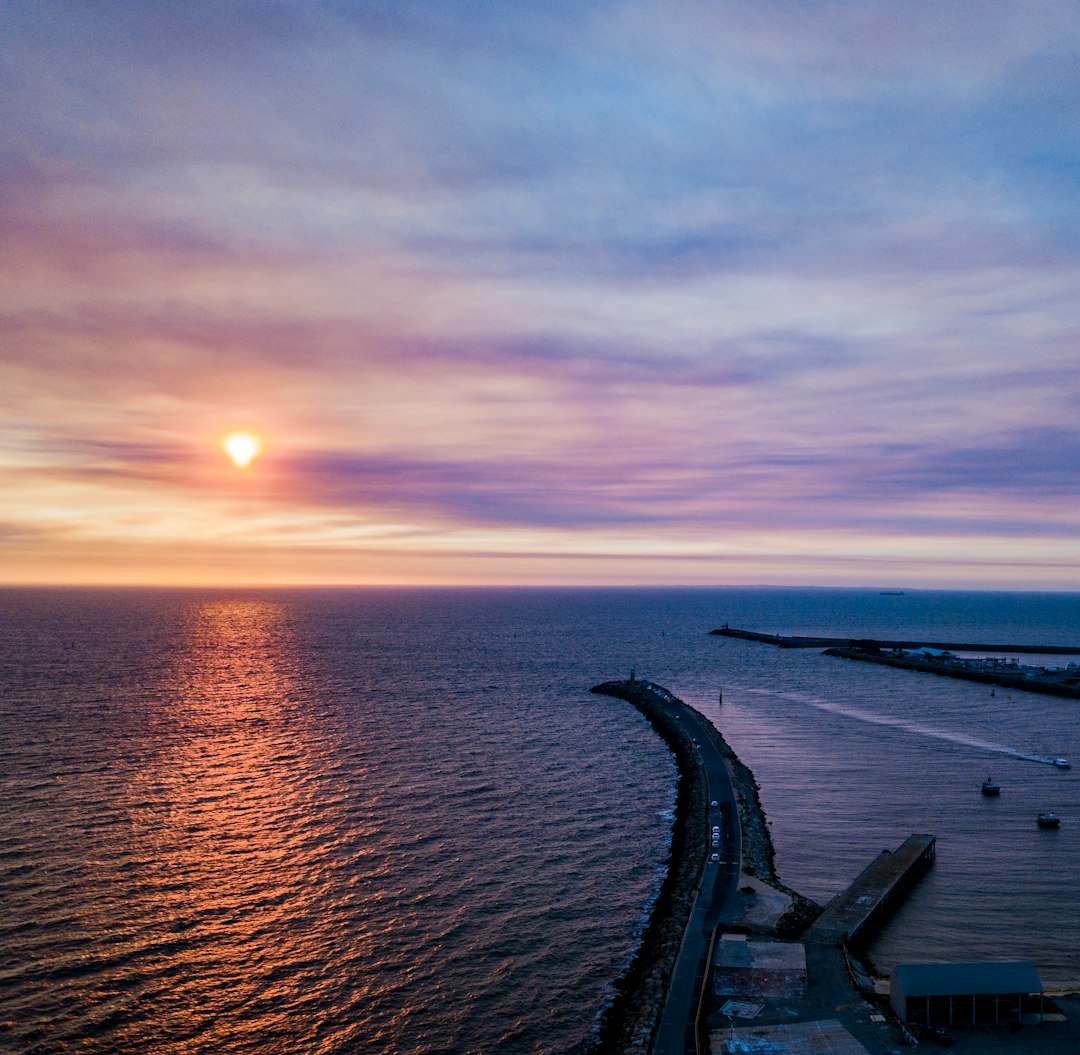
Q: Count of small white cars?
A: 5